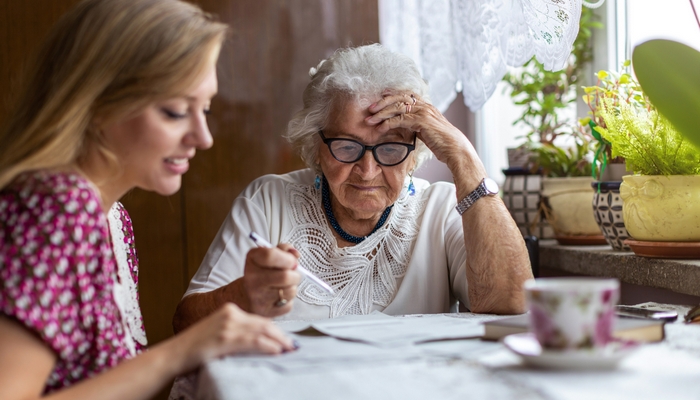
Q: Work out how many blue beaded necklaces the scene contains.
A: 1